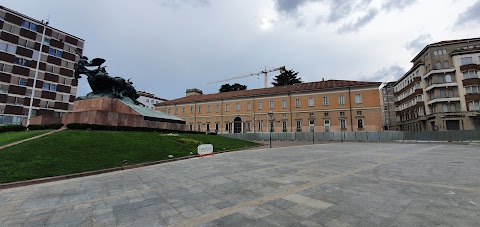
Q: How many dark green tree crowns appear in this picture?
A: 2